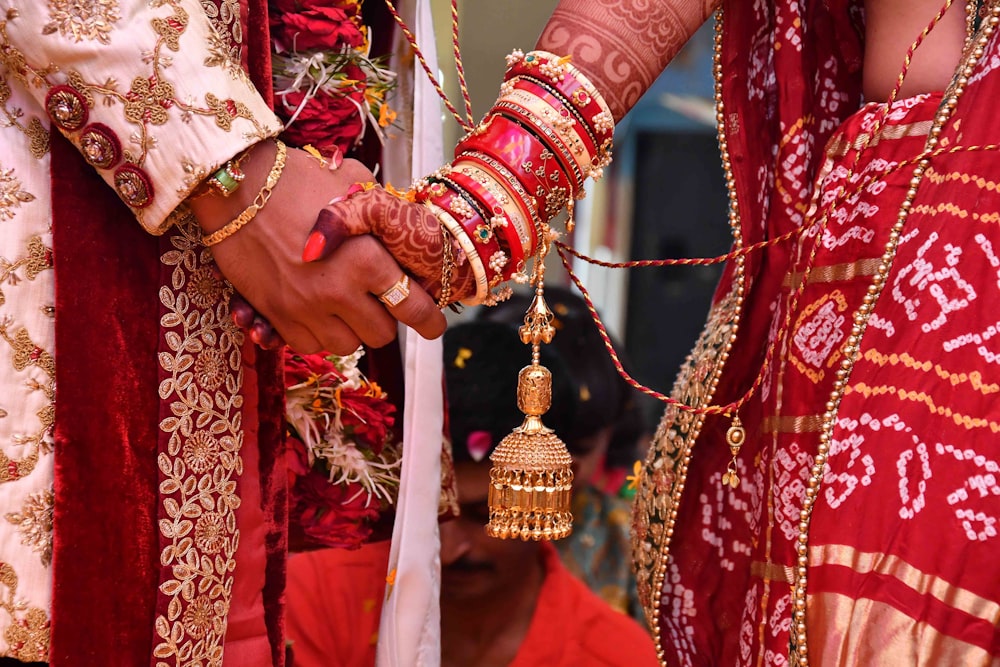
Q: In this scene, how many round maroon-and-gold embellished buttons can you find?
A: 3